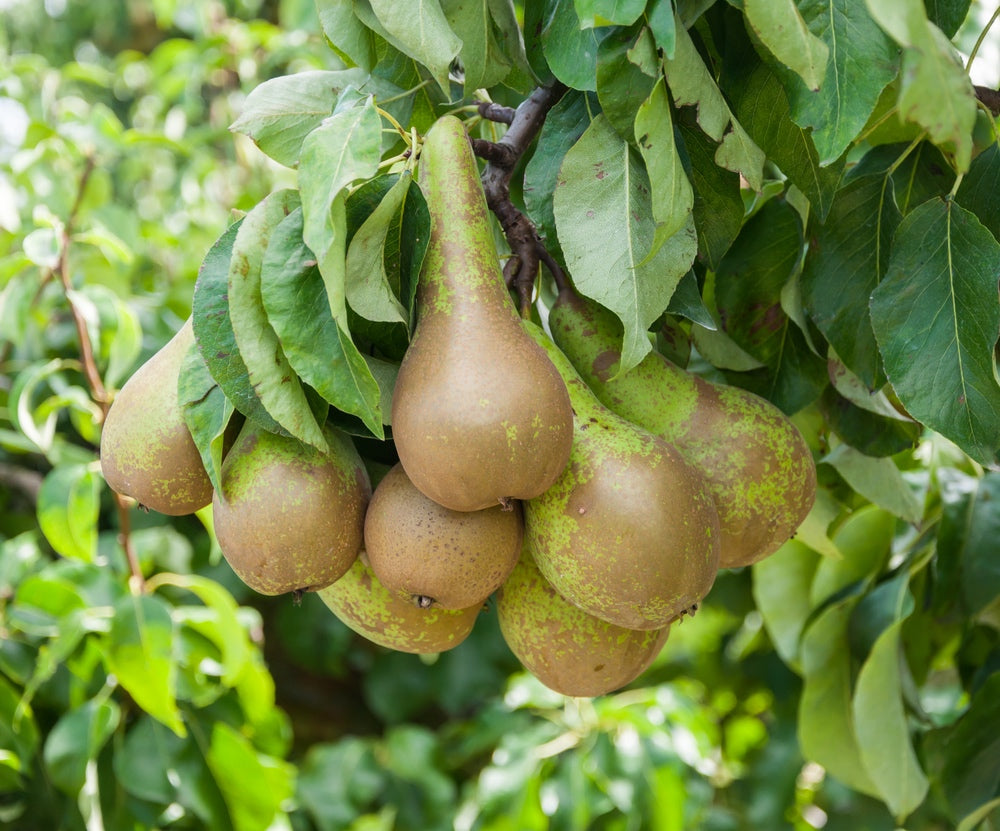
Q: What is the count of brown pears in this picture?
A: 8